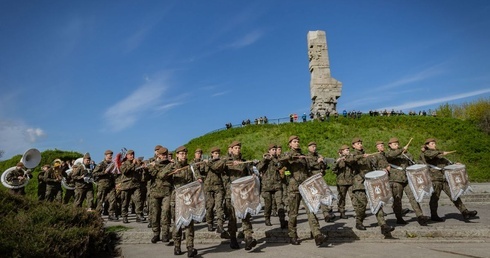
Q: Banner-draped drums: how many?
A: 6